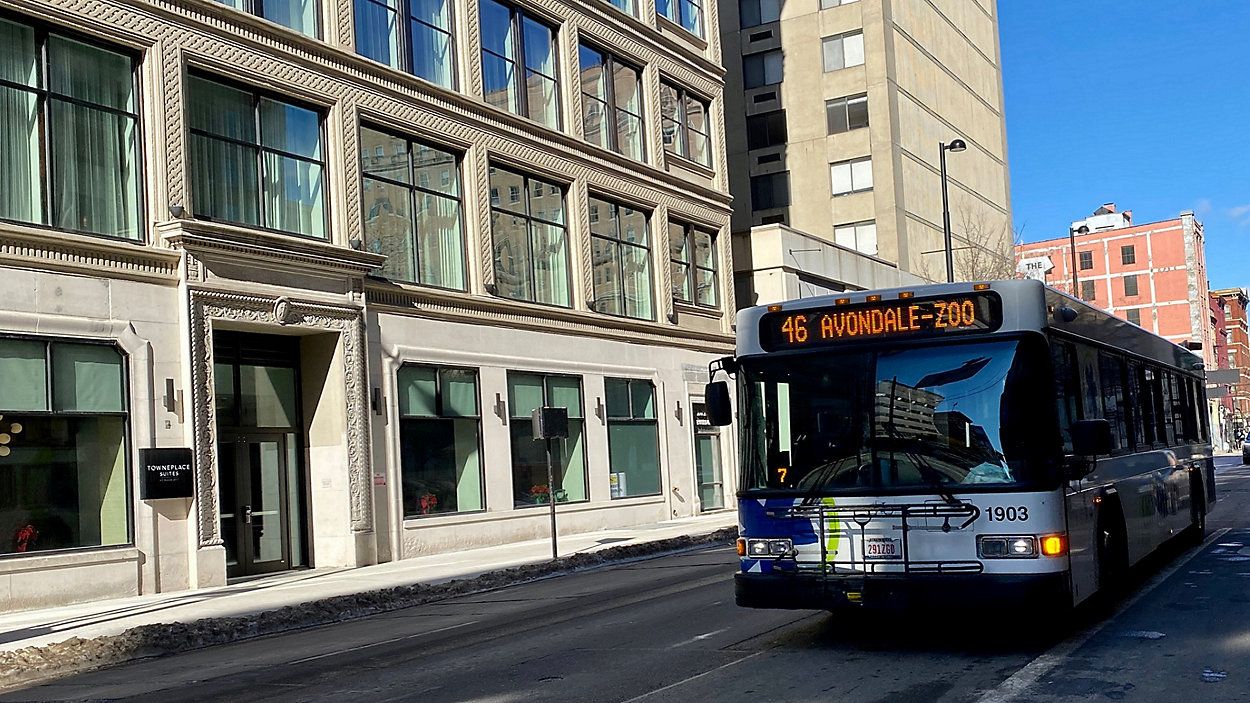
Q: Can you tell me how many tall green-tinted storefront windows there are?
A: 4